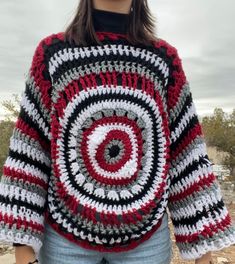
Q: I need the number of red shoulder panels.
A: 2